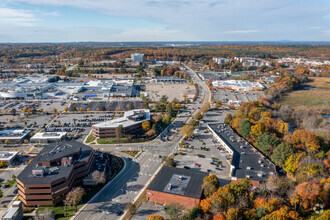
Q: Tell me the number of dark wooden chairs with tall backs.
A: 0